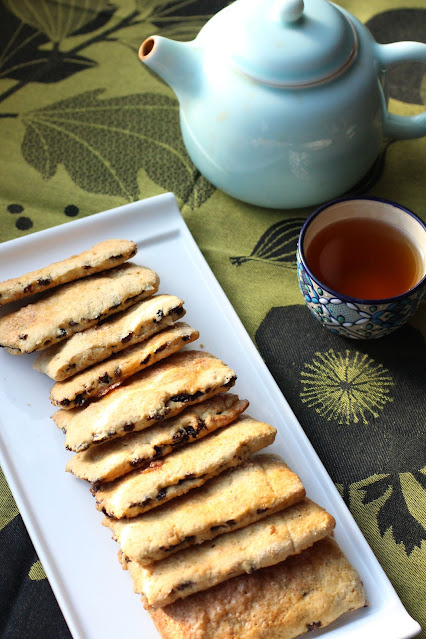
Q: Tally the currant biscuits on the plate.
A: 10